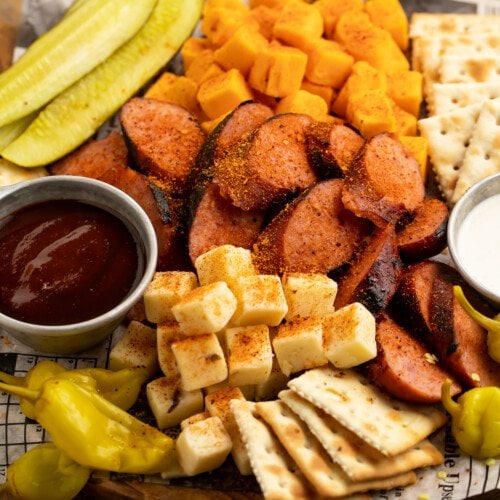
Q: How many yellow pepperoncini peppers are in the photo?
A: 5